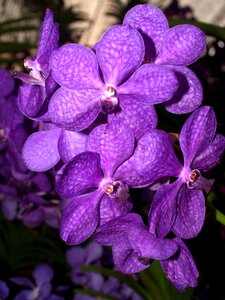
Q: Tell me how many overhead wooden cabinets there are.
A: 0